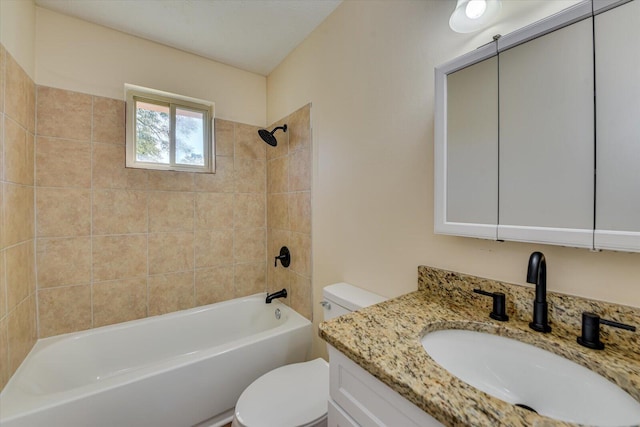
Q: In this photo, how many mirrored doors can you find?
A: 3